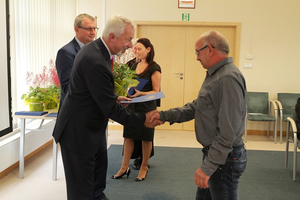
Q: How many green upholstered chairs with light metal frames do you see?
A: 3